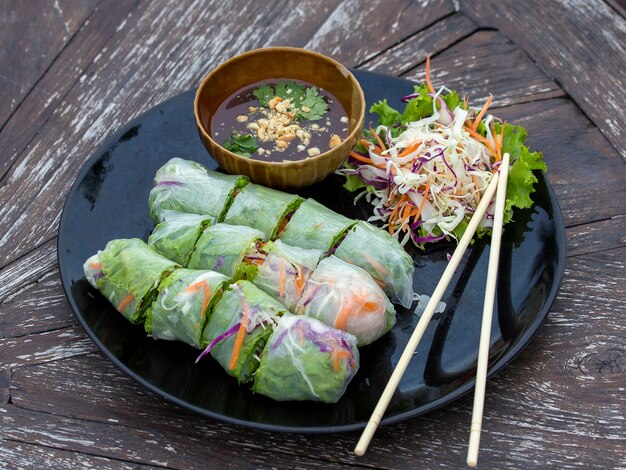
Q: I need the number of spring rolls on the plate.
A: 12